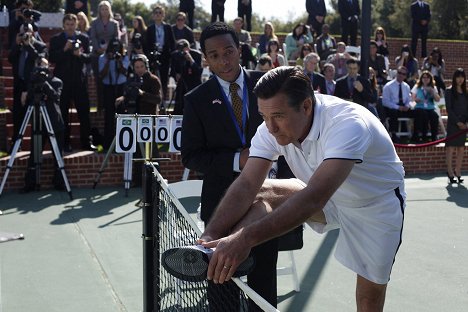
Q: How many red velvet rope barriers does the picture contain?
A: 1